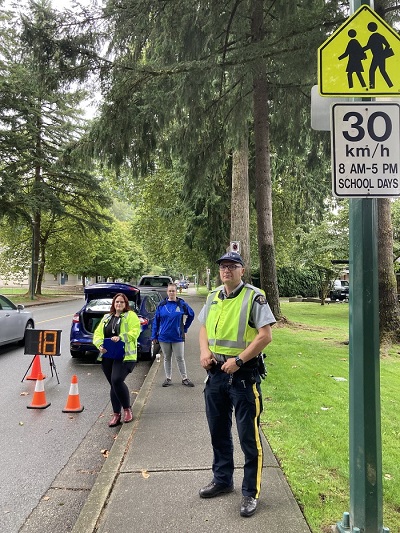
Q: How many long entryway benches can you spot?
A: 0